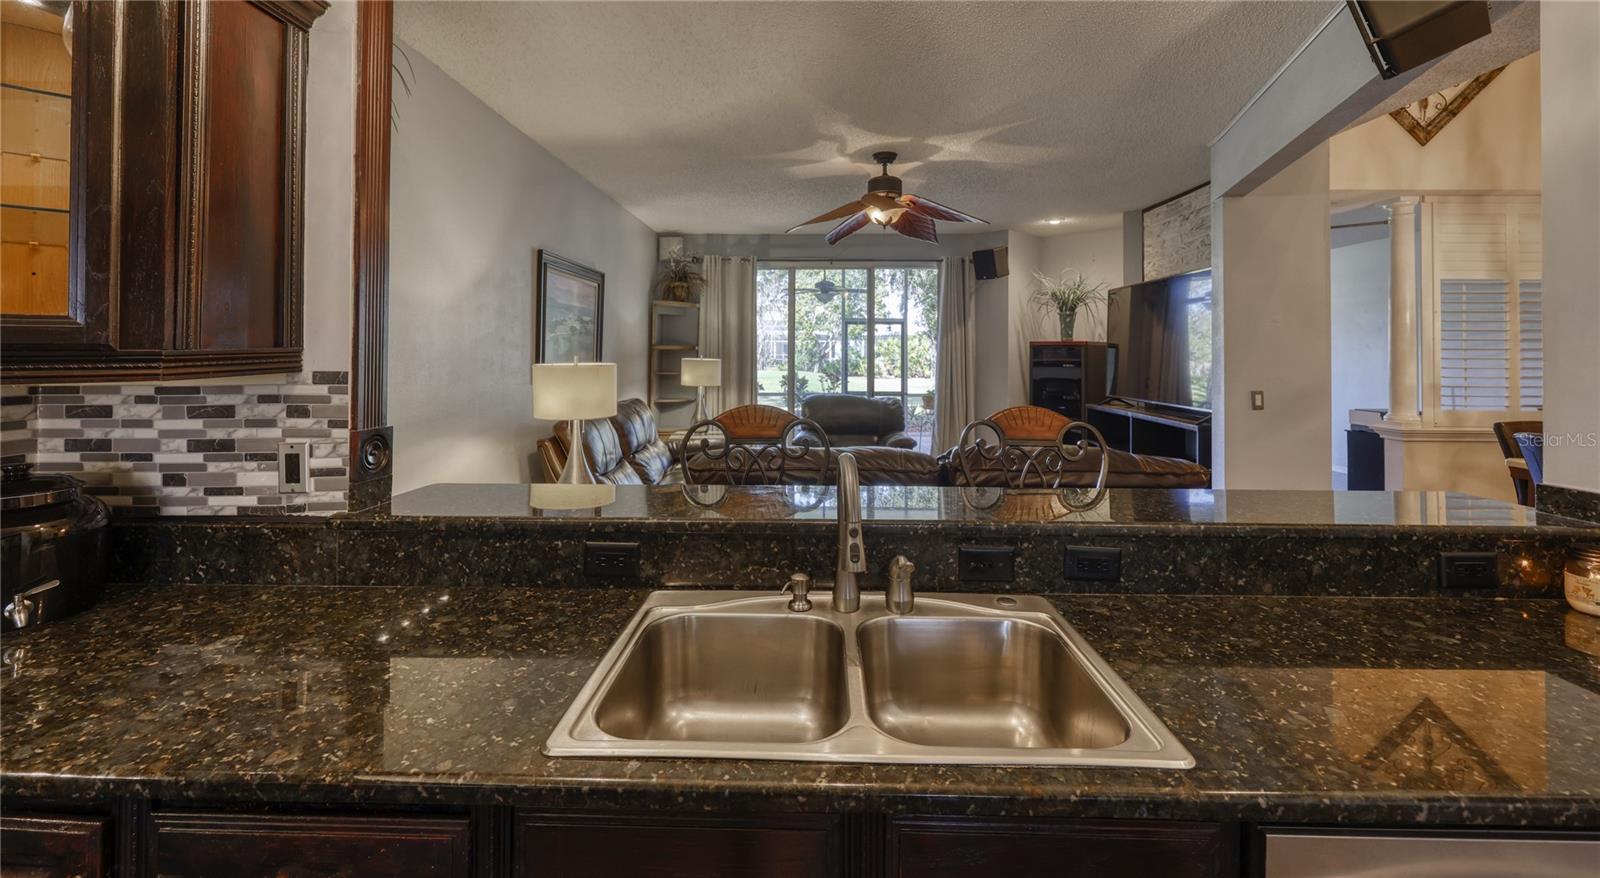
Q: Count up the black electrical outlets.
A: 4